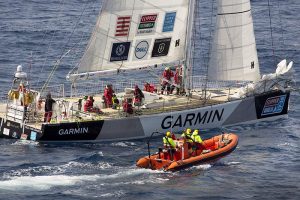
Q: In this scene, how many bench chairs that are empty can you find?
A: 0